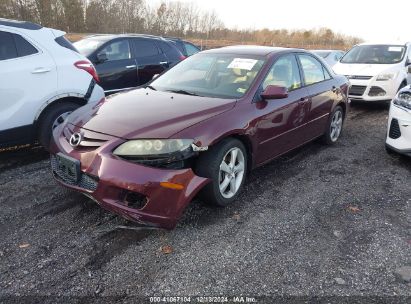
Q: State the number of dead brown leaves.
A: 4